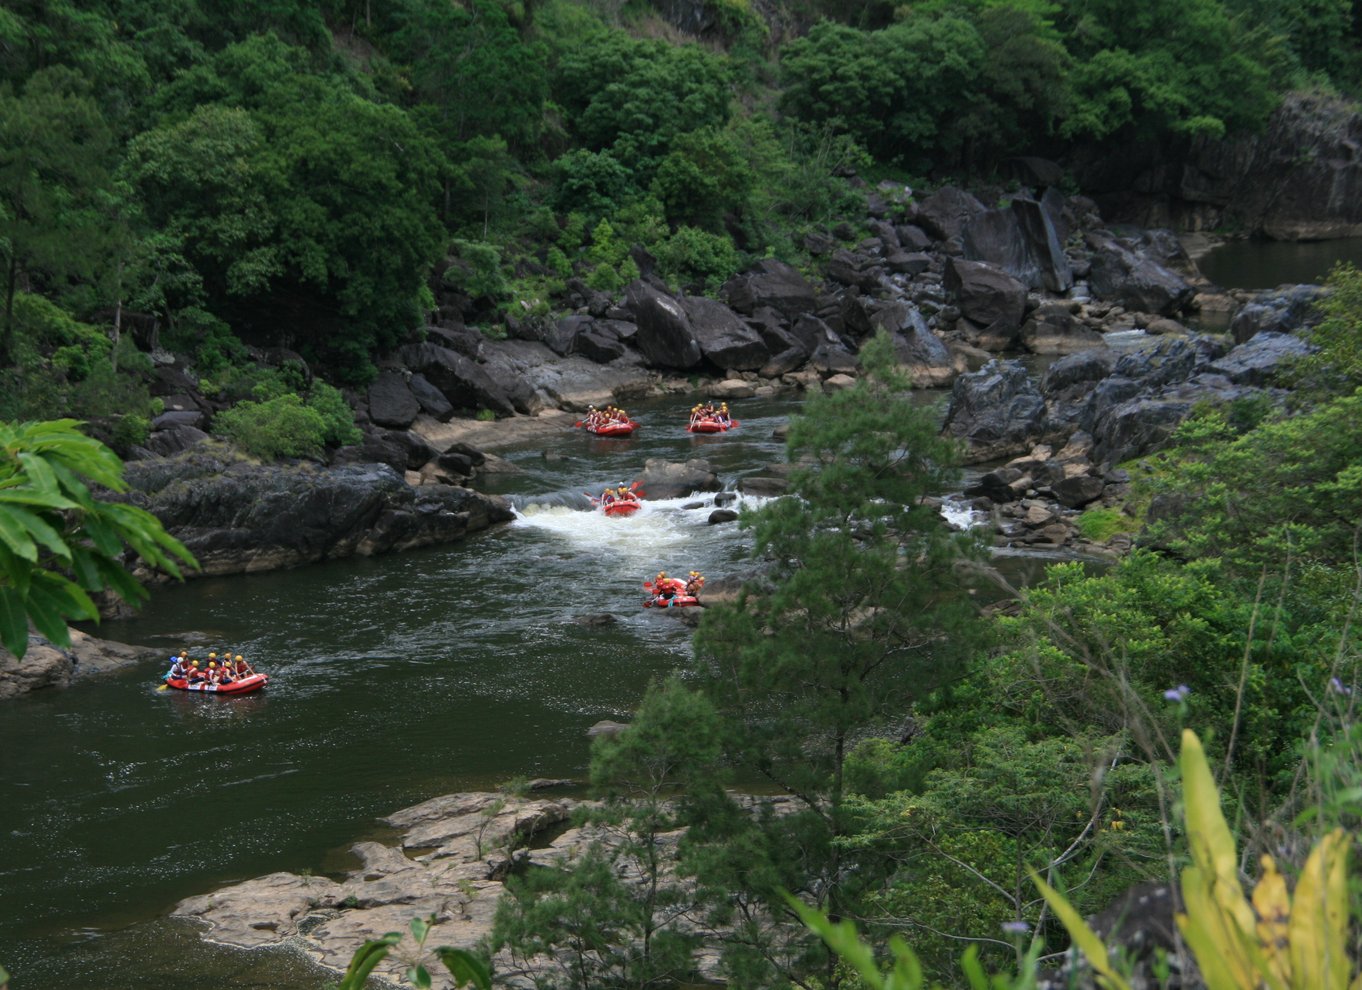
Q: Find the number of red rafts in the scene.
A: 5